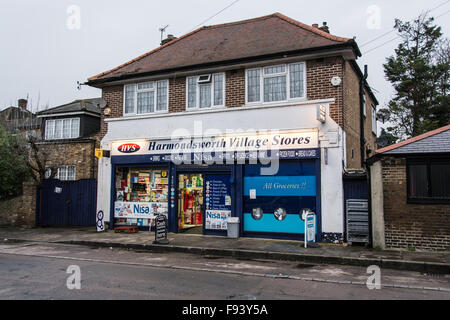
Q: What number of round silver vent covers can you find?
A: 3